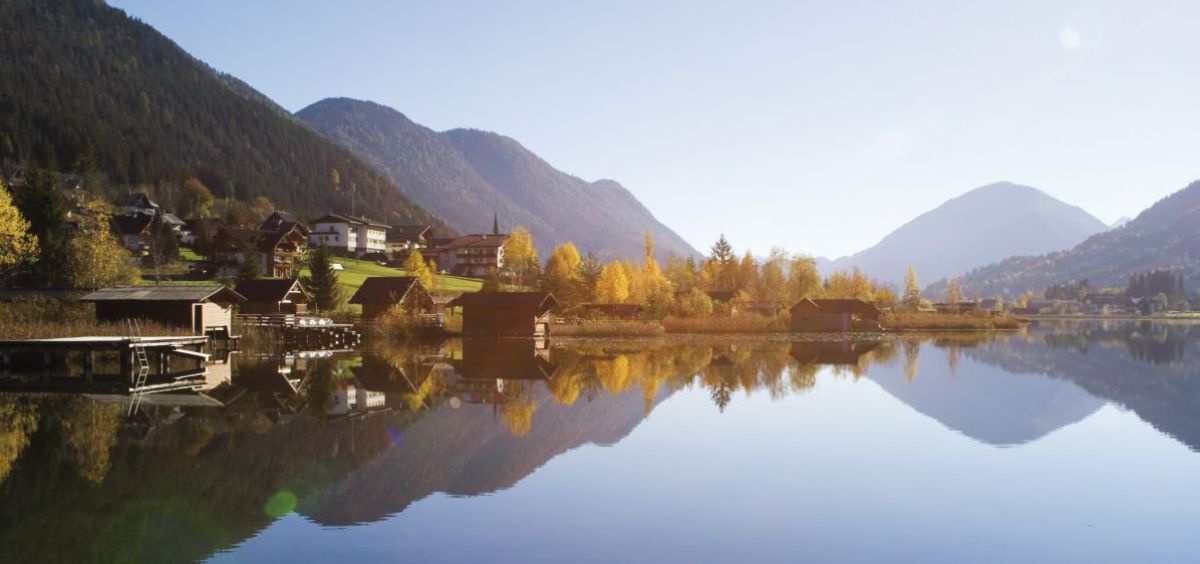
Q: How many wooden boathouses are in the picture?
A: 5